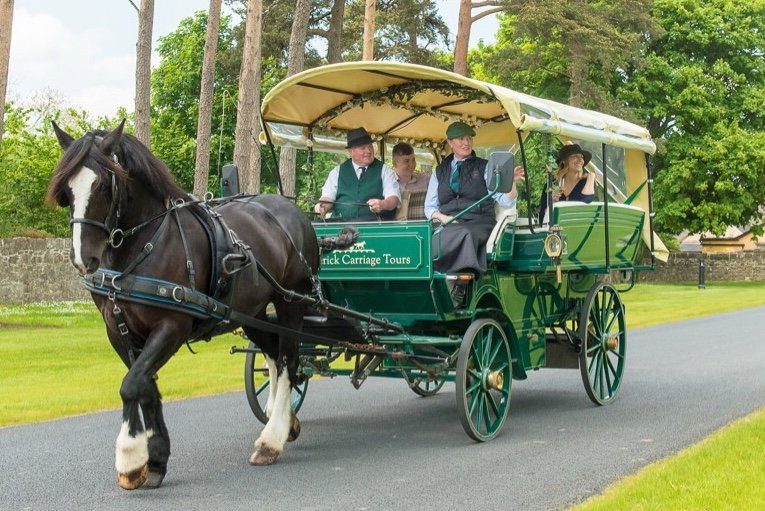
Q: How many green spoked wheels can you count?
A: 4